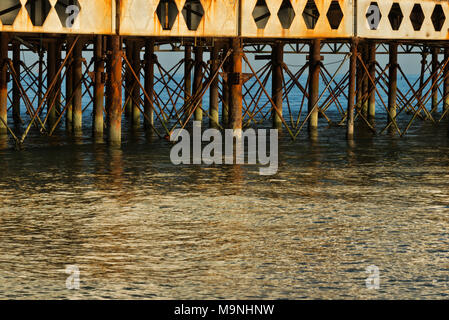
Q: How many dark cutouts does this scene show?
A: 13